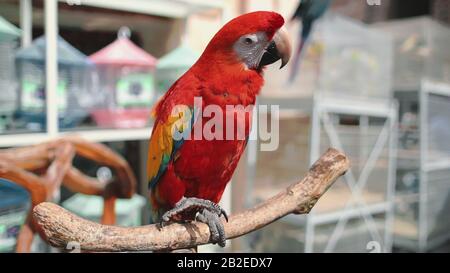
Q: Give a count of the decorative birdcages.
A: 4